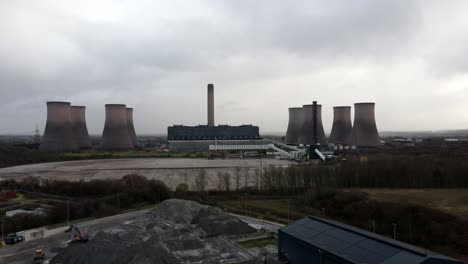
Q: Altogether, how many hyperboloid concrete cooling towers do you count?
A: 8